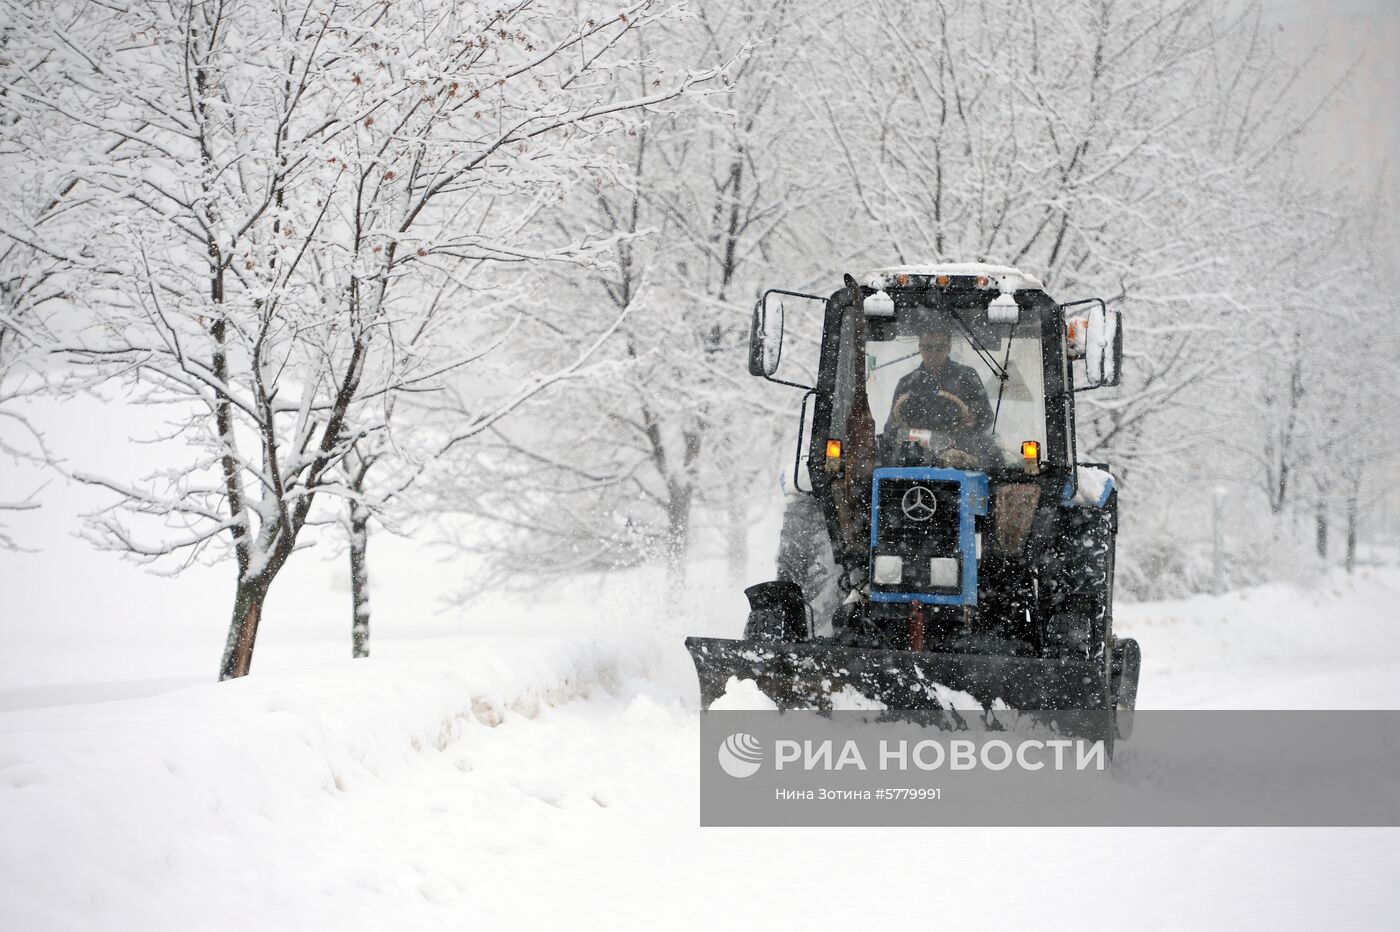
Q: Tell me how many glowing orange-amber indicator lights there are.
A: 2